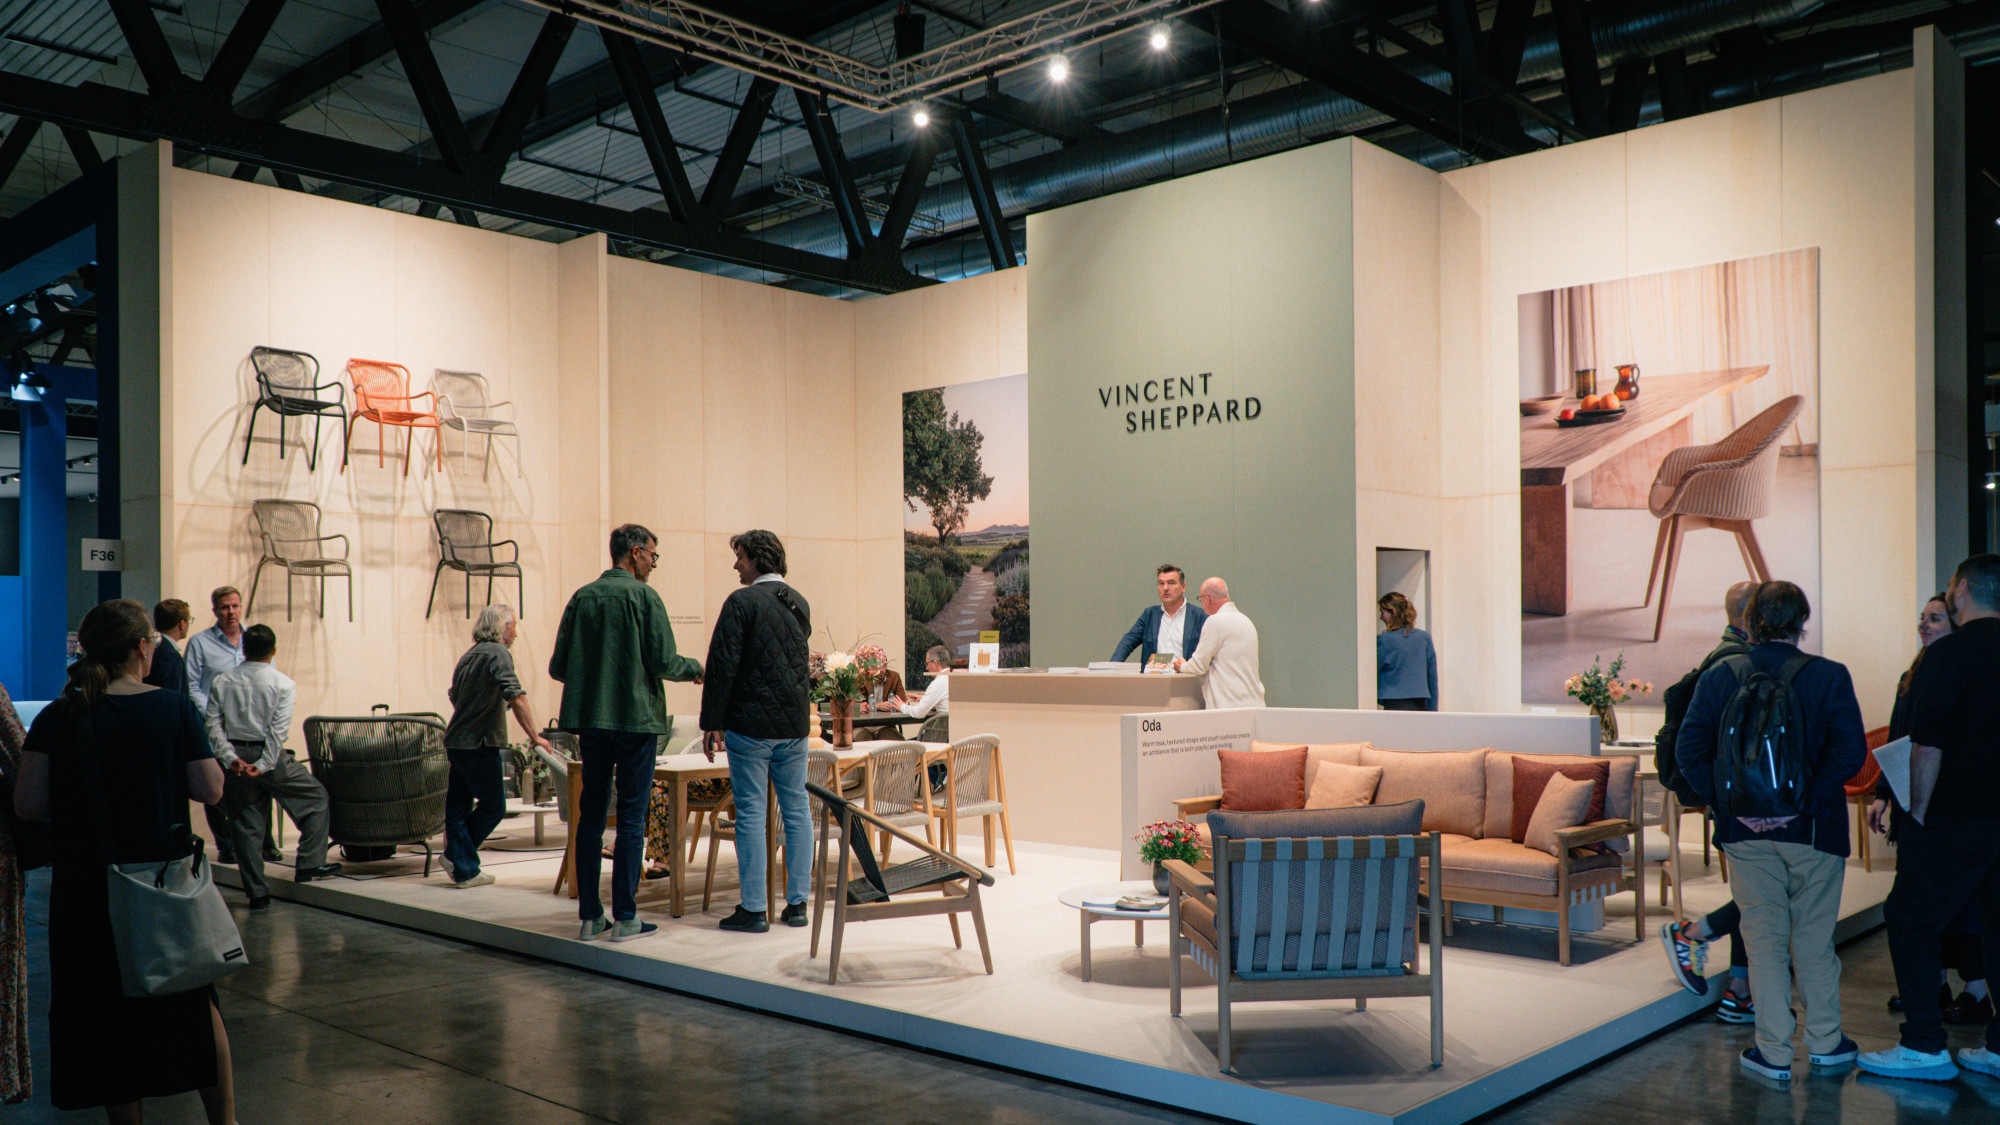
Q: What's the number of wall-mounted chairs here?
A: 5